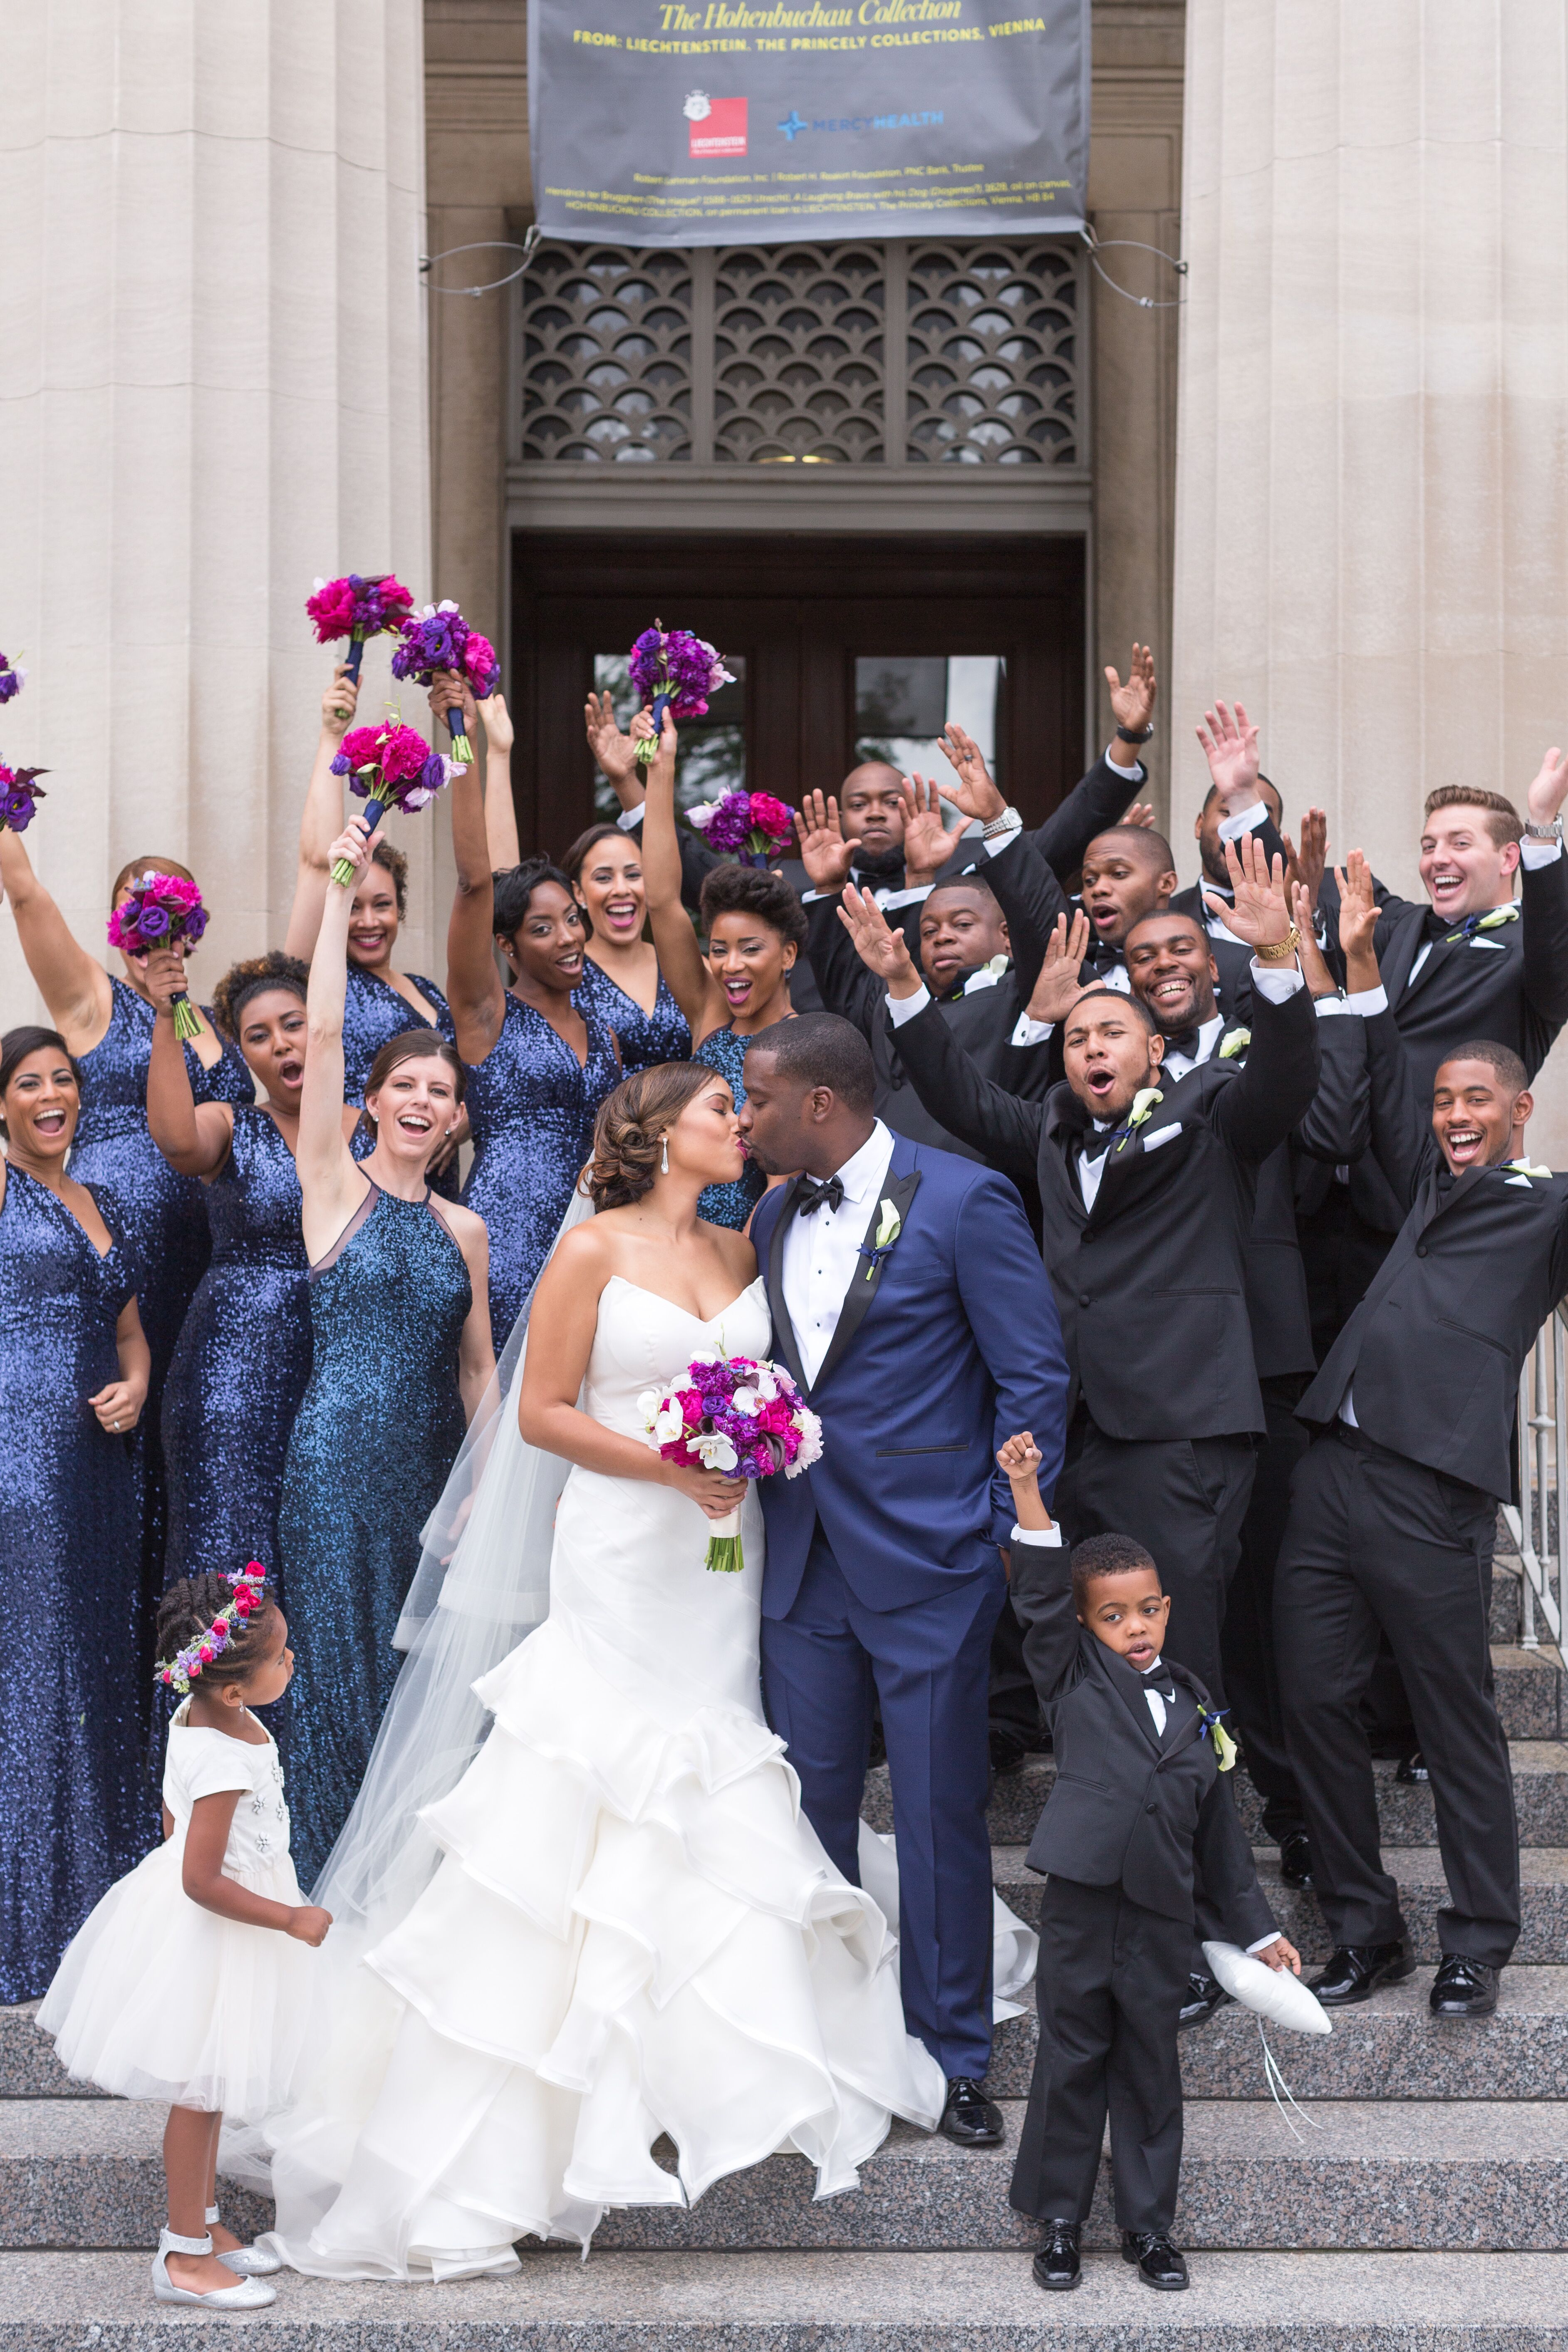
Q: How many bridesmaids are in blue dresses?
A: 8